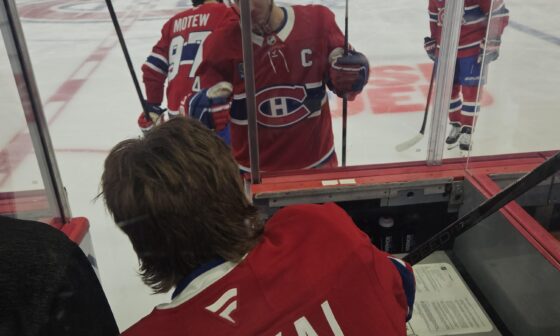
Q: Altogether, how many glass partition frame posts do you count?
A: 3